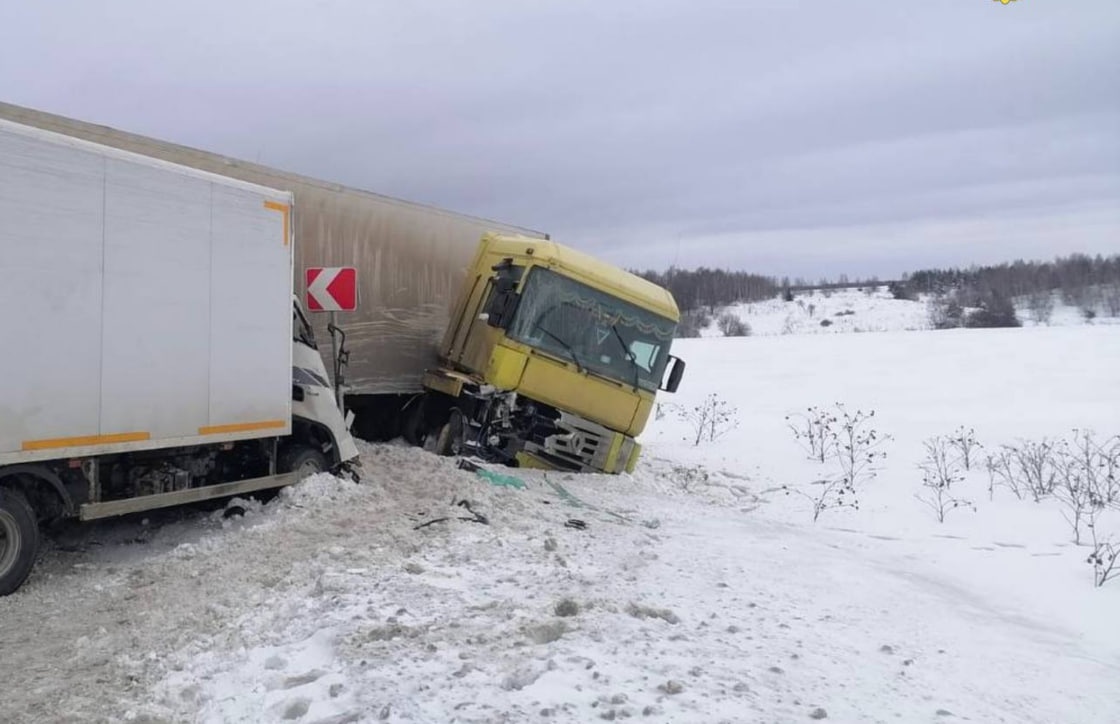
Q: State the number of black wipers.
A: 2